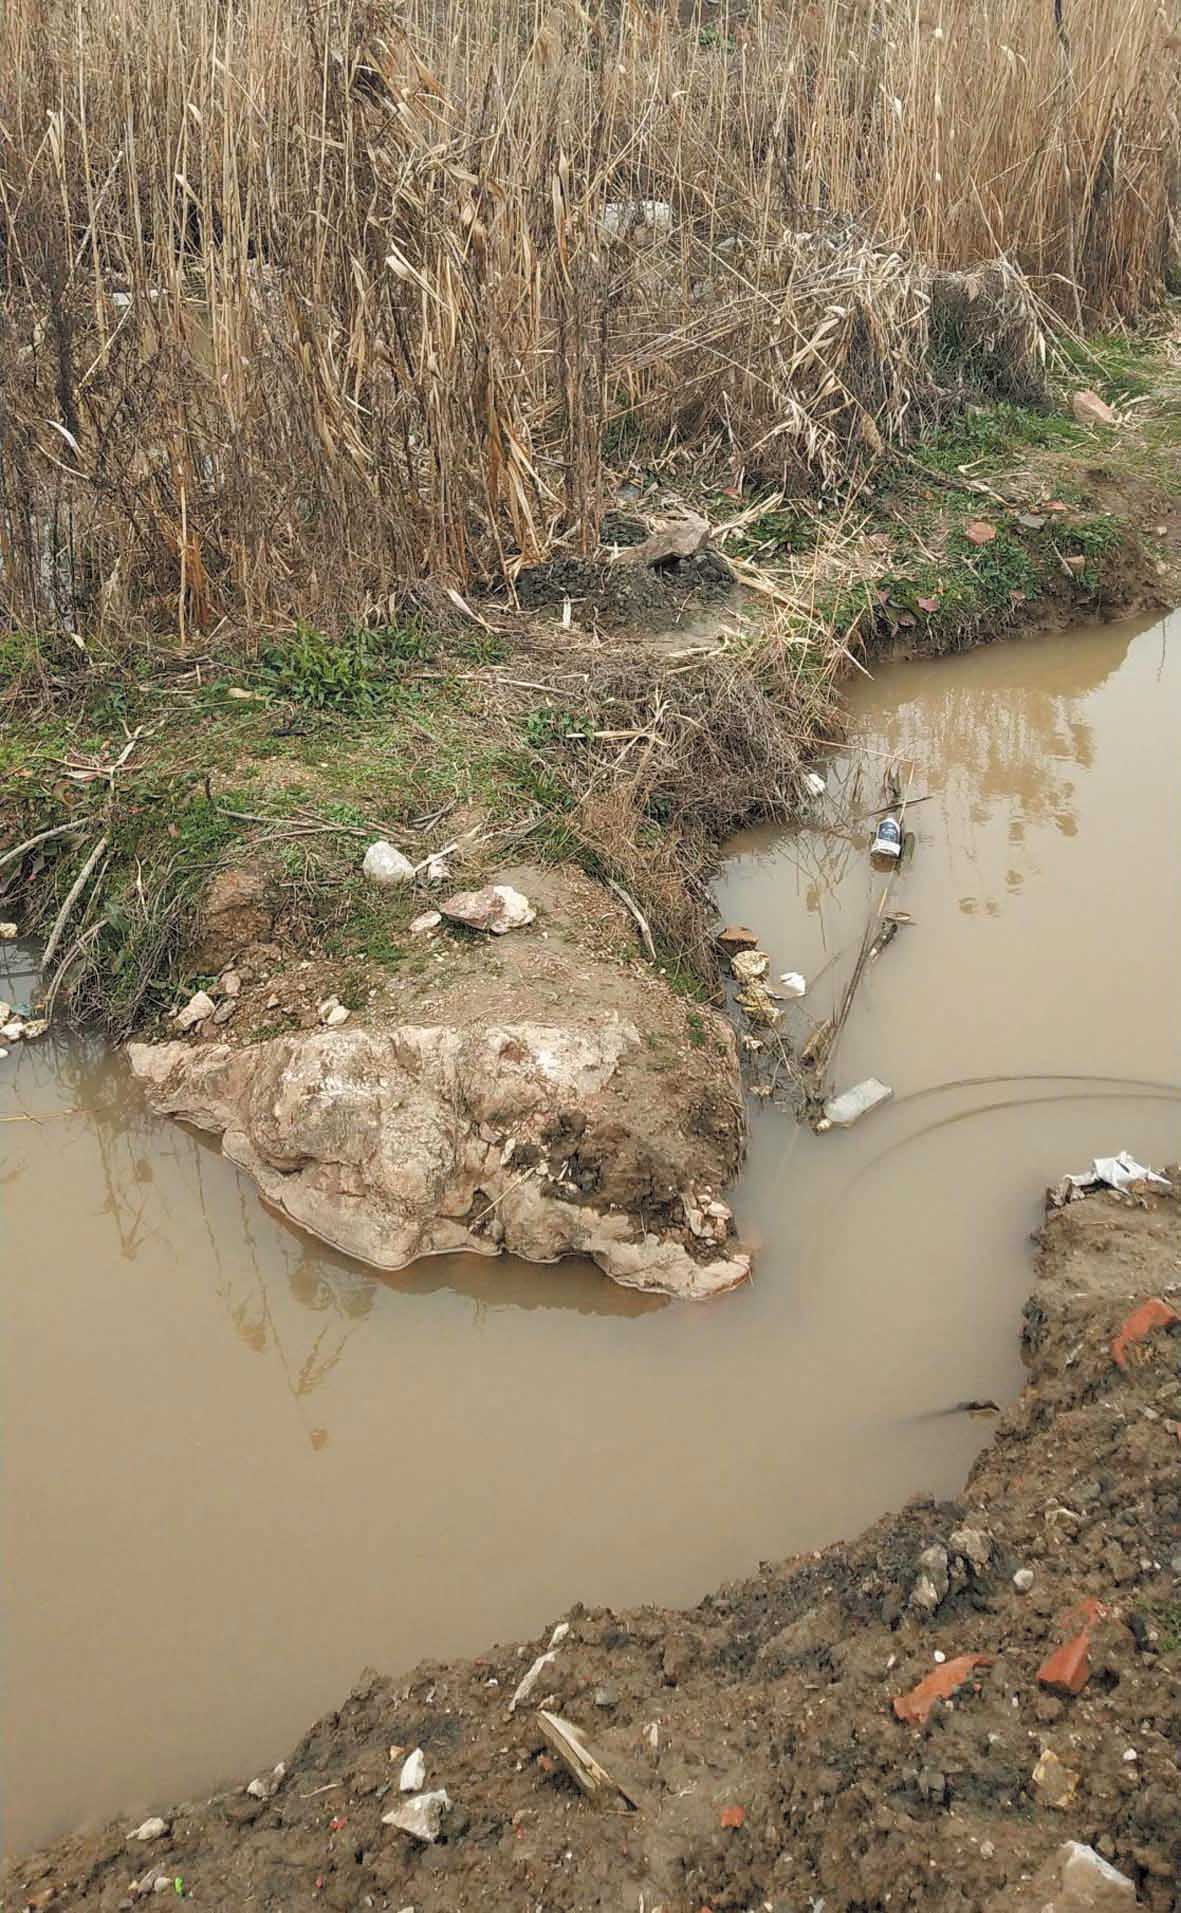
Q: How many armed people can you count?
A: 0